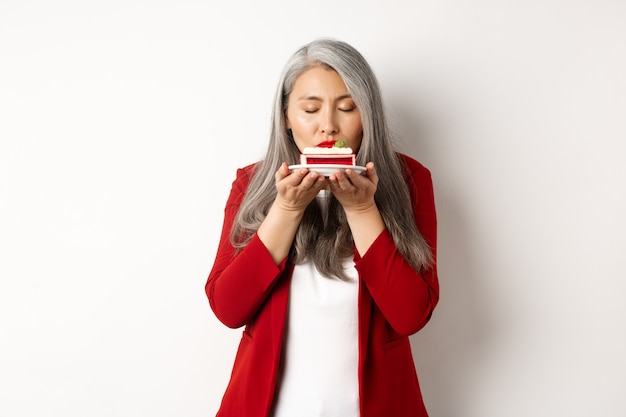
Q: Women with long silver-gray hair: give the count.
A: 1